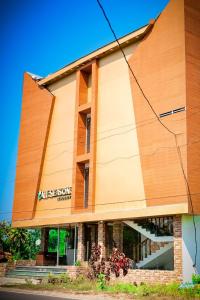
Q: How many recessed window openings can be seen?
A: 3